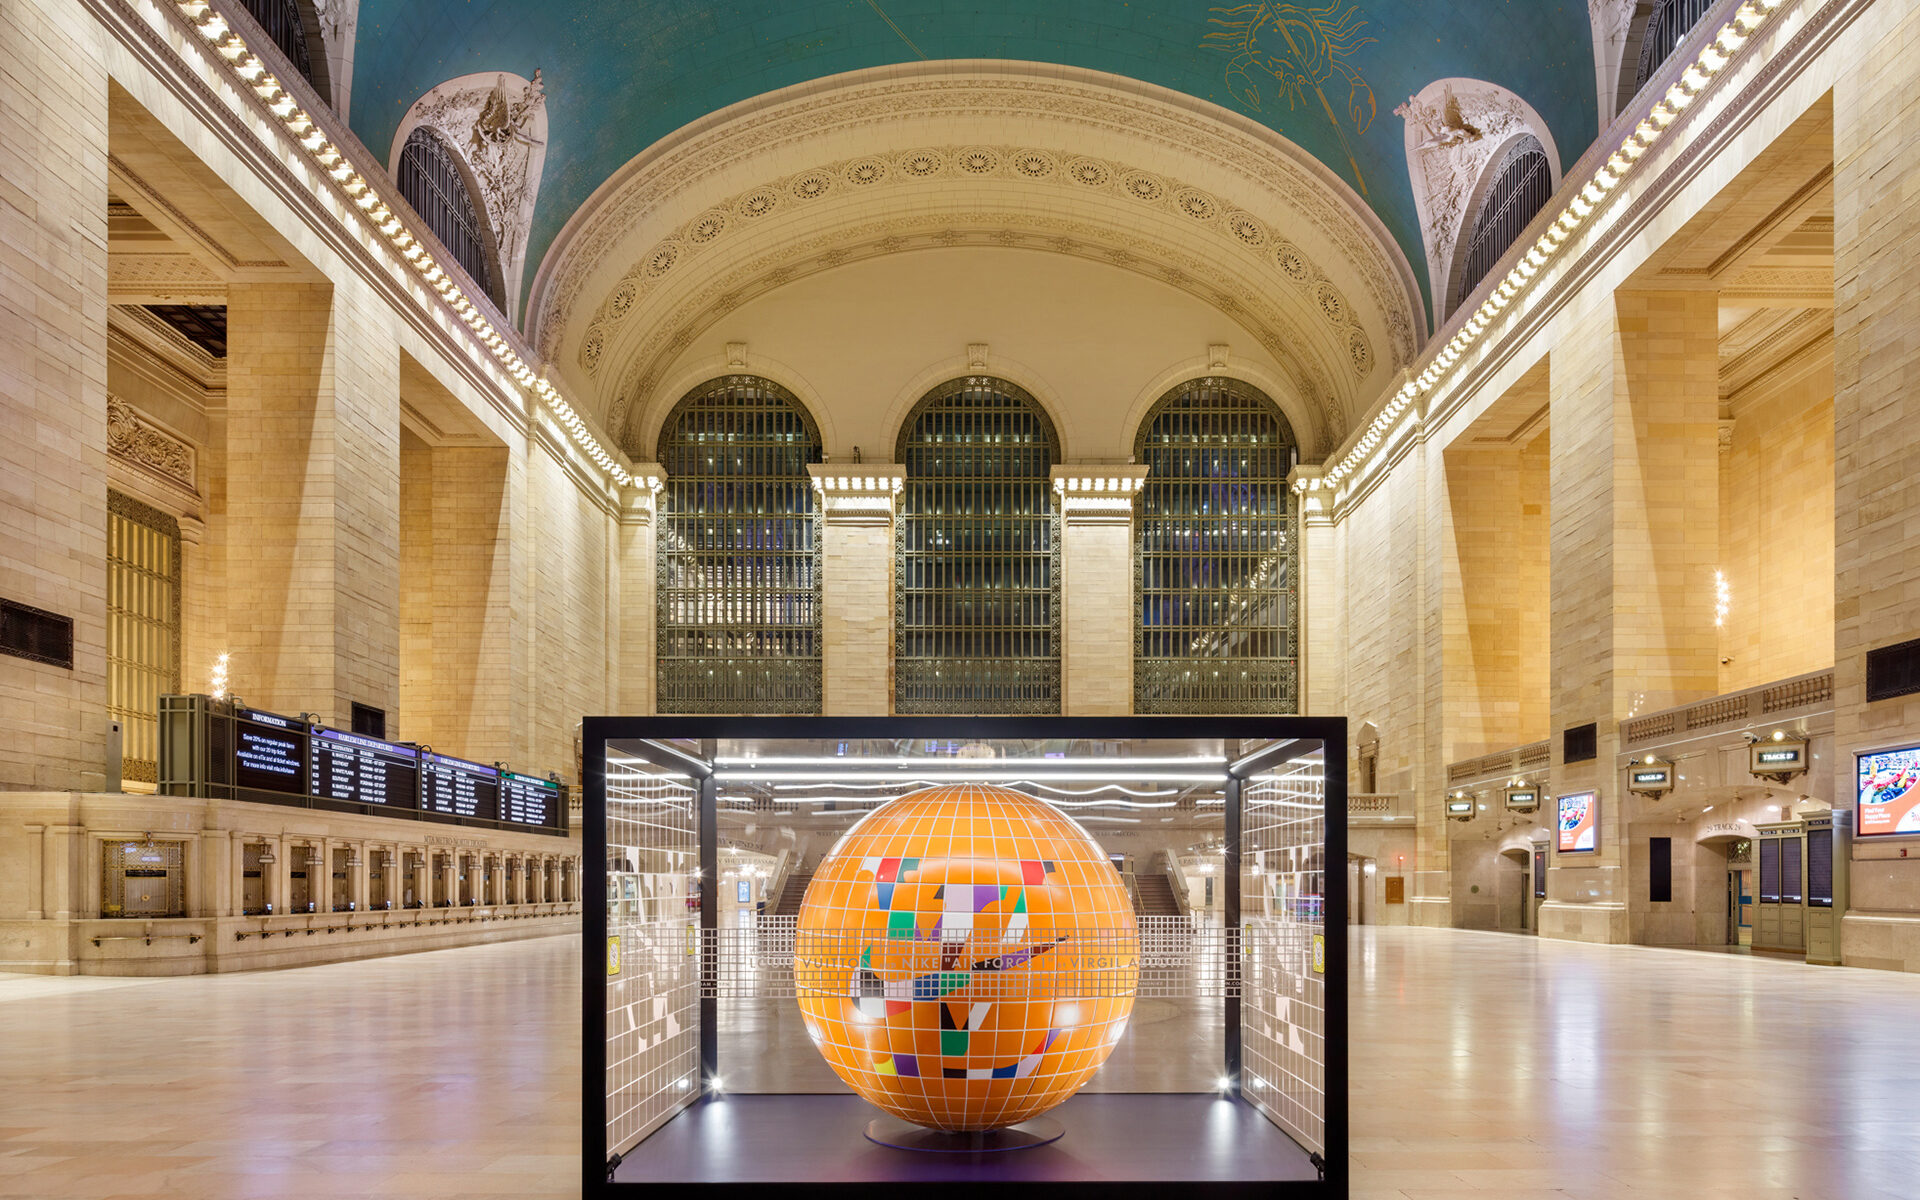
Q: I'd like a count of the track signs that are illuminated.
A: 4